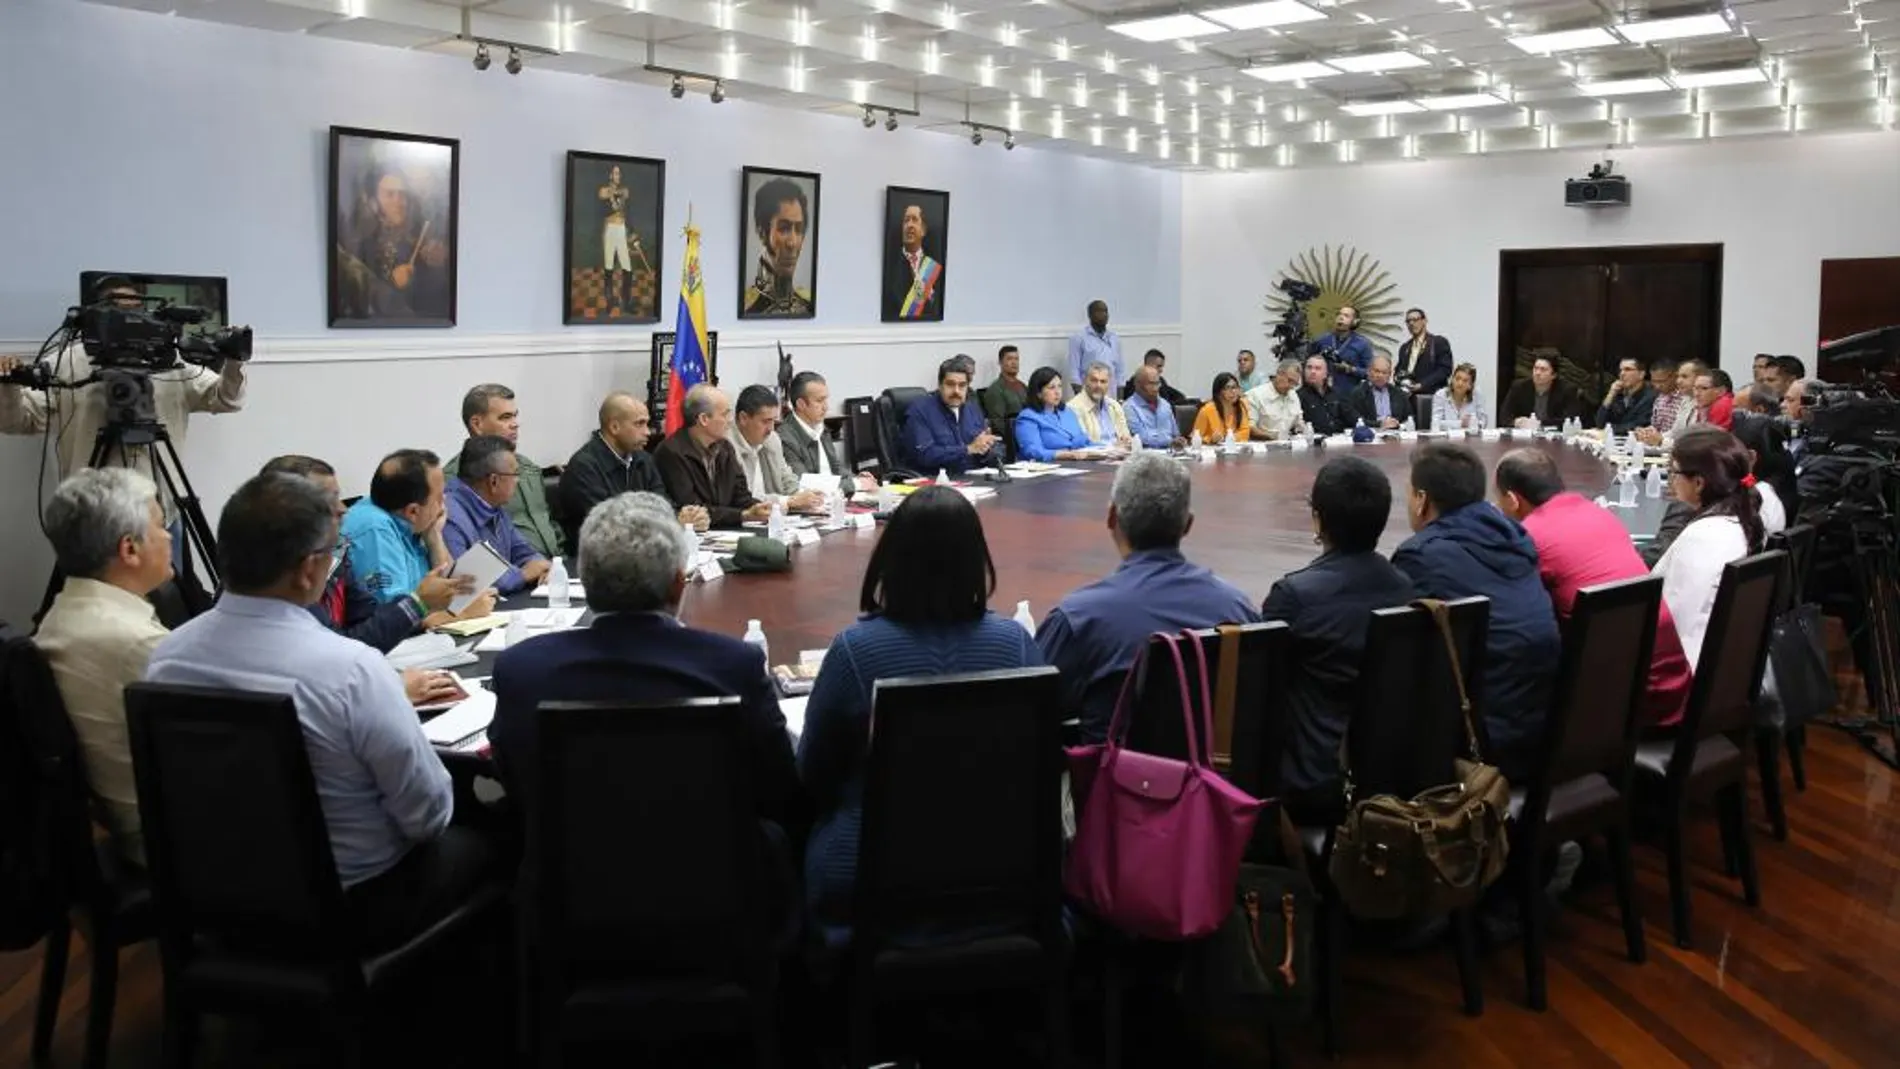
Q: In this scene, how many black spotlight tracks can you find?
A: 4